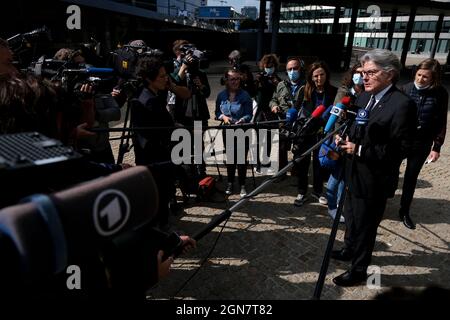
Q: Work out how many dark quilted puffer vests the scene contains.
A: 1